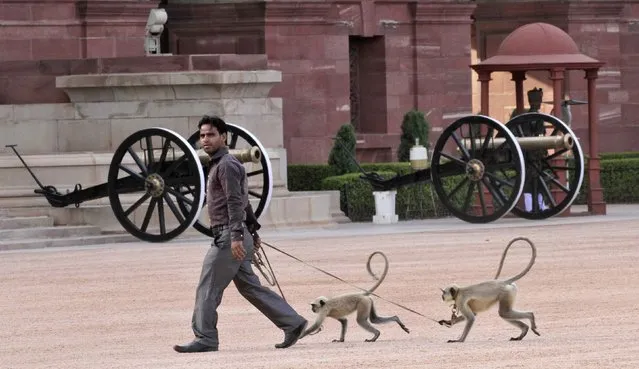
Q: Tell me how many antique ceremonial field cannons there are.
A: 2